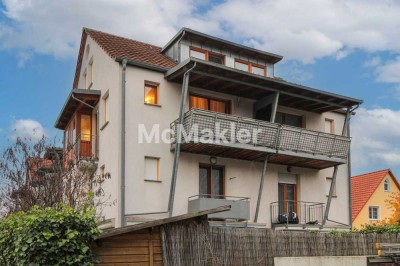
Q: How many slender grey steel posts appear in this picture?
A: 3